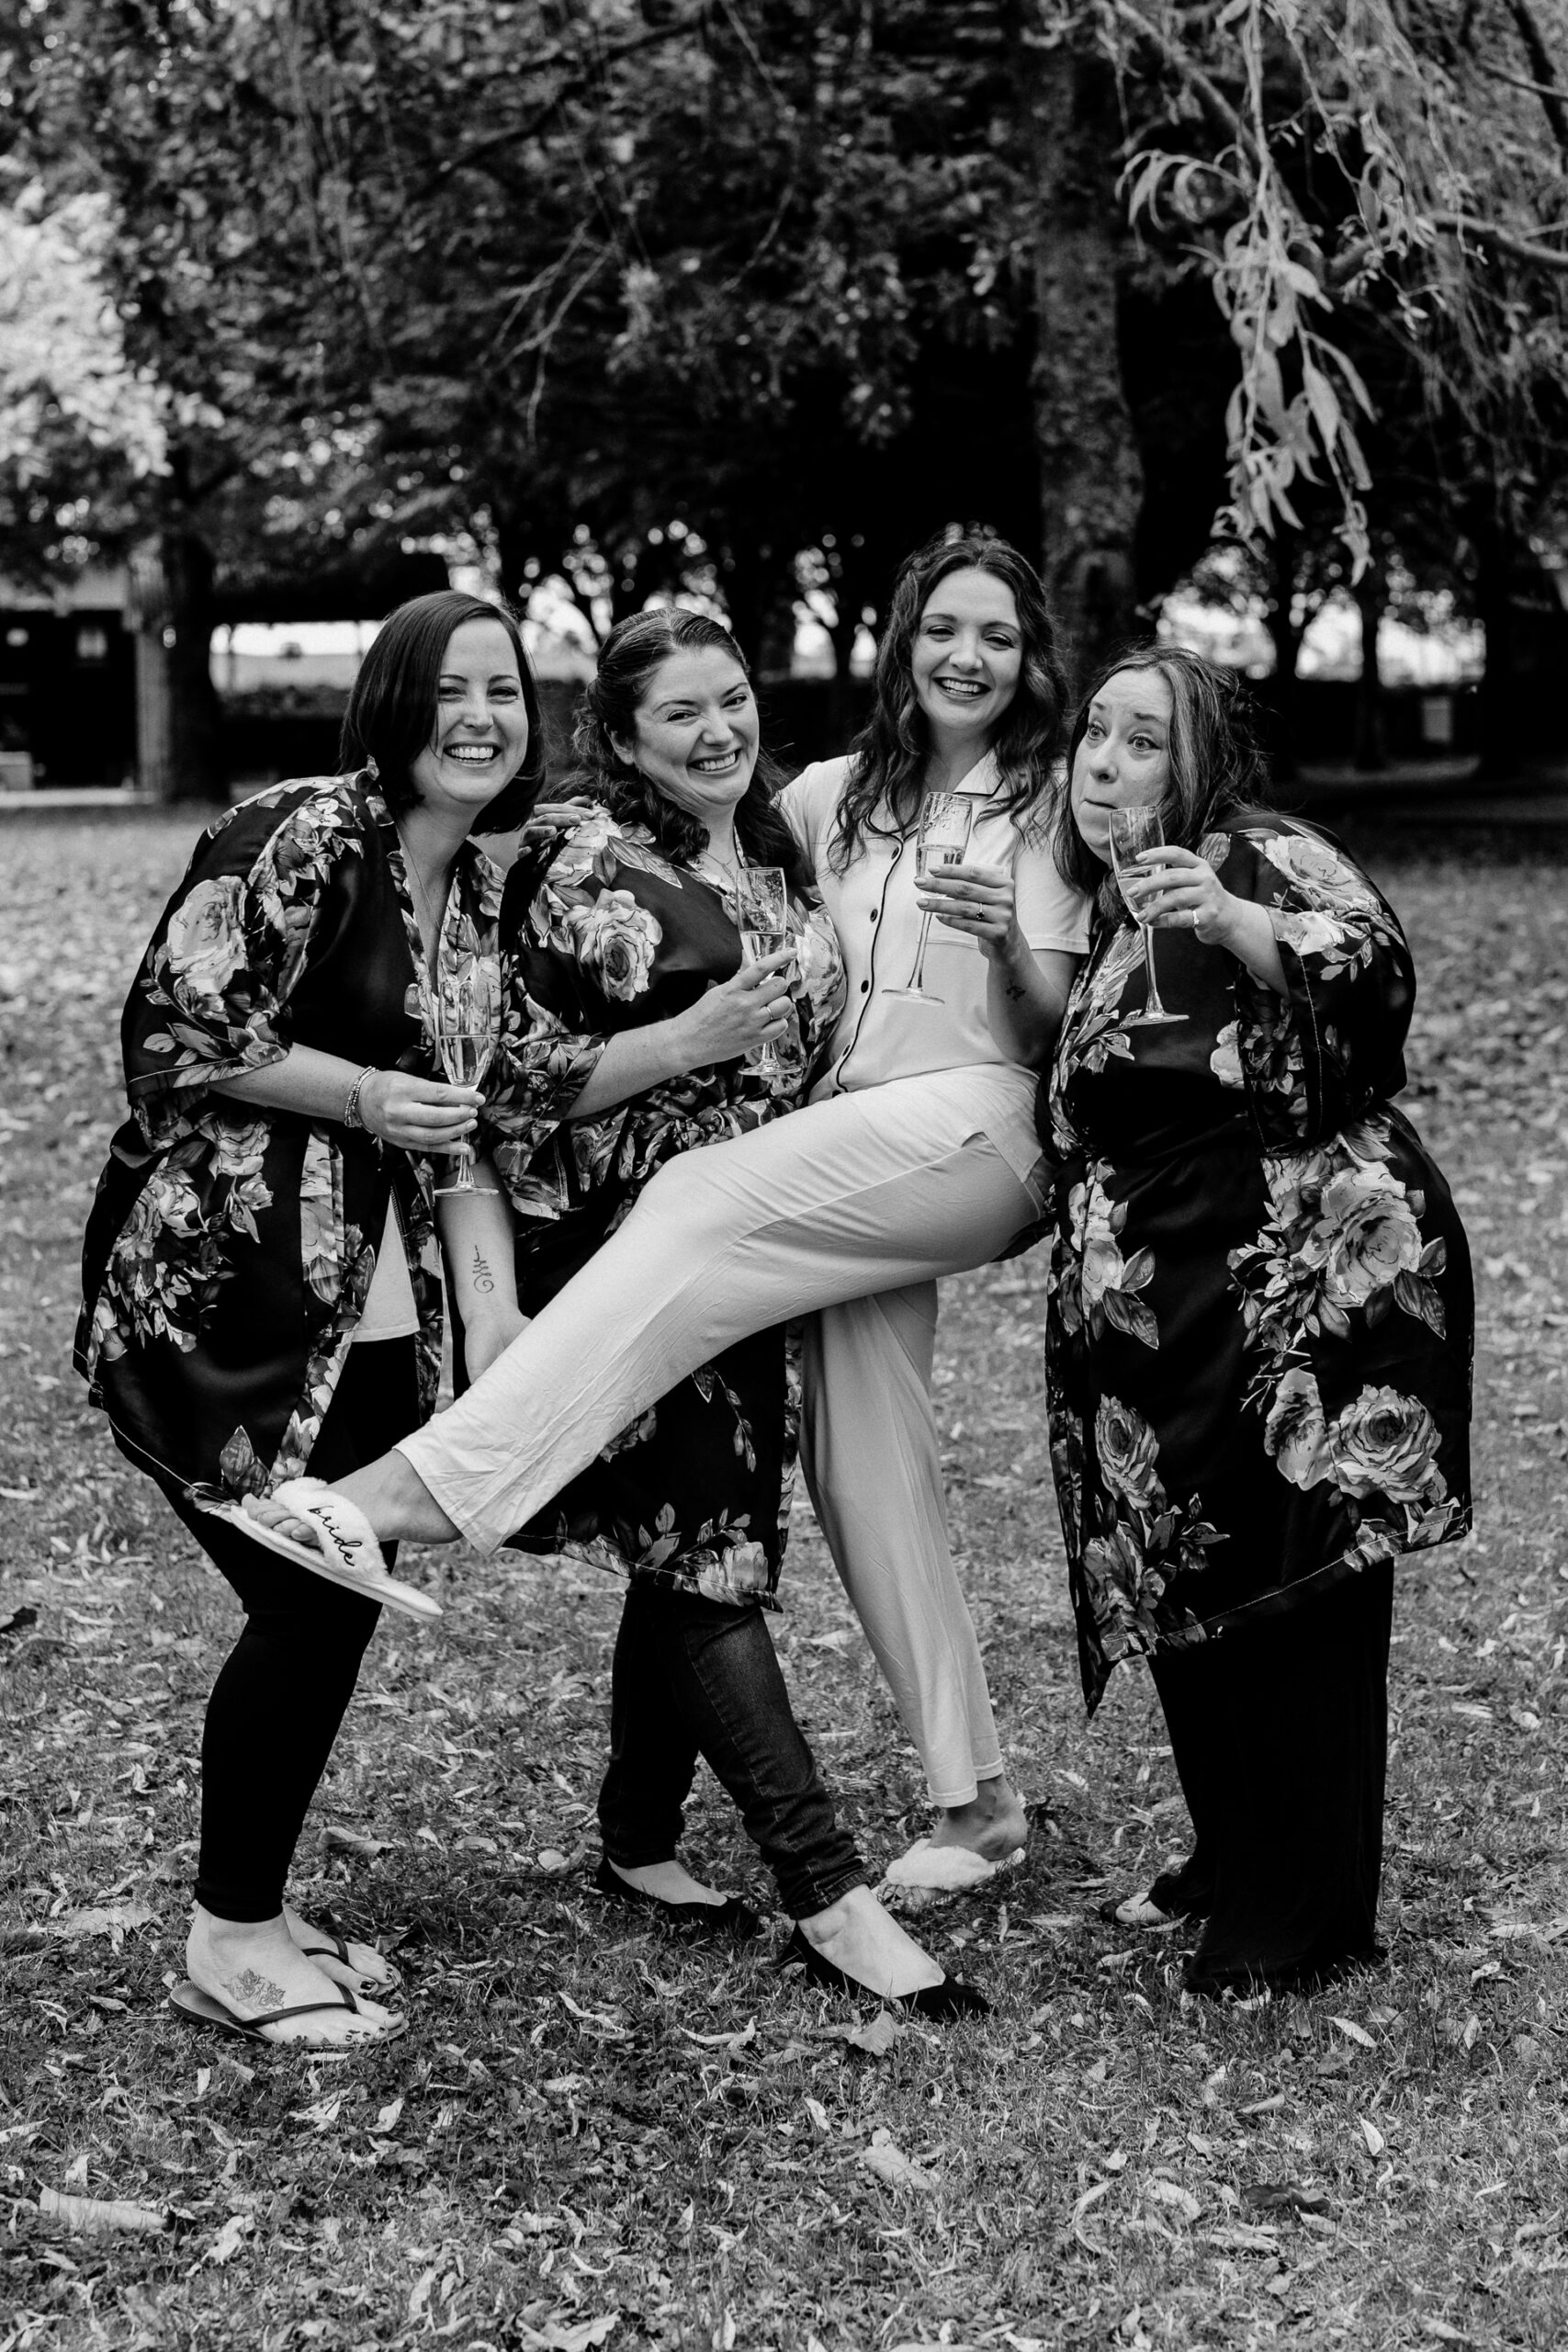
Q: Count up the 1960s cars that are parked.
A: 0